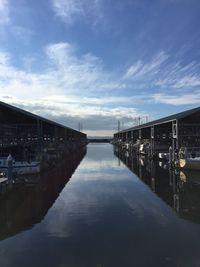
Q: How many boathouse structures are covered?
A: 2